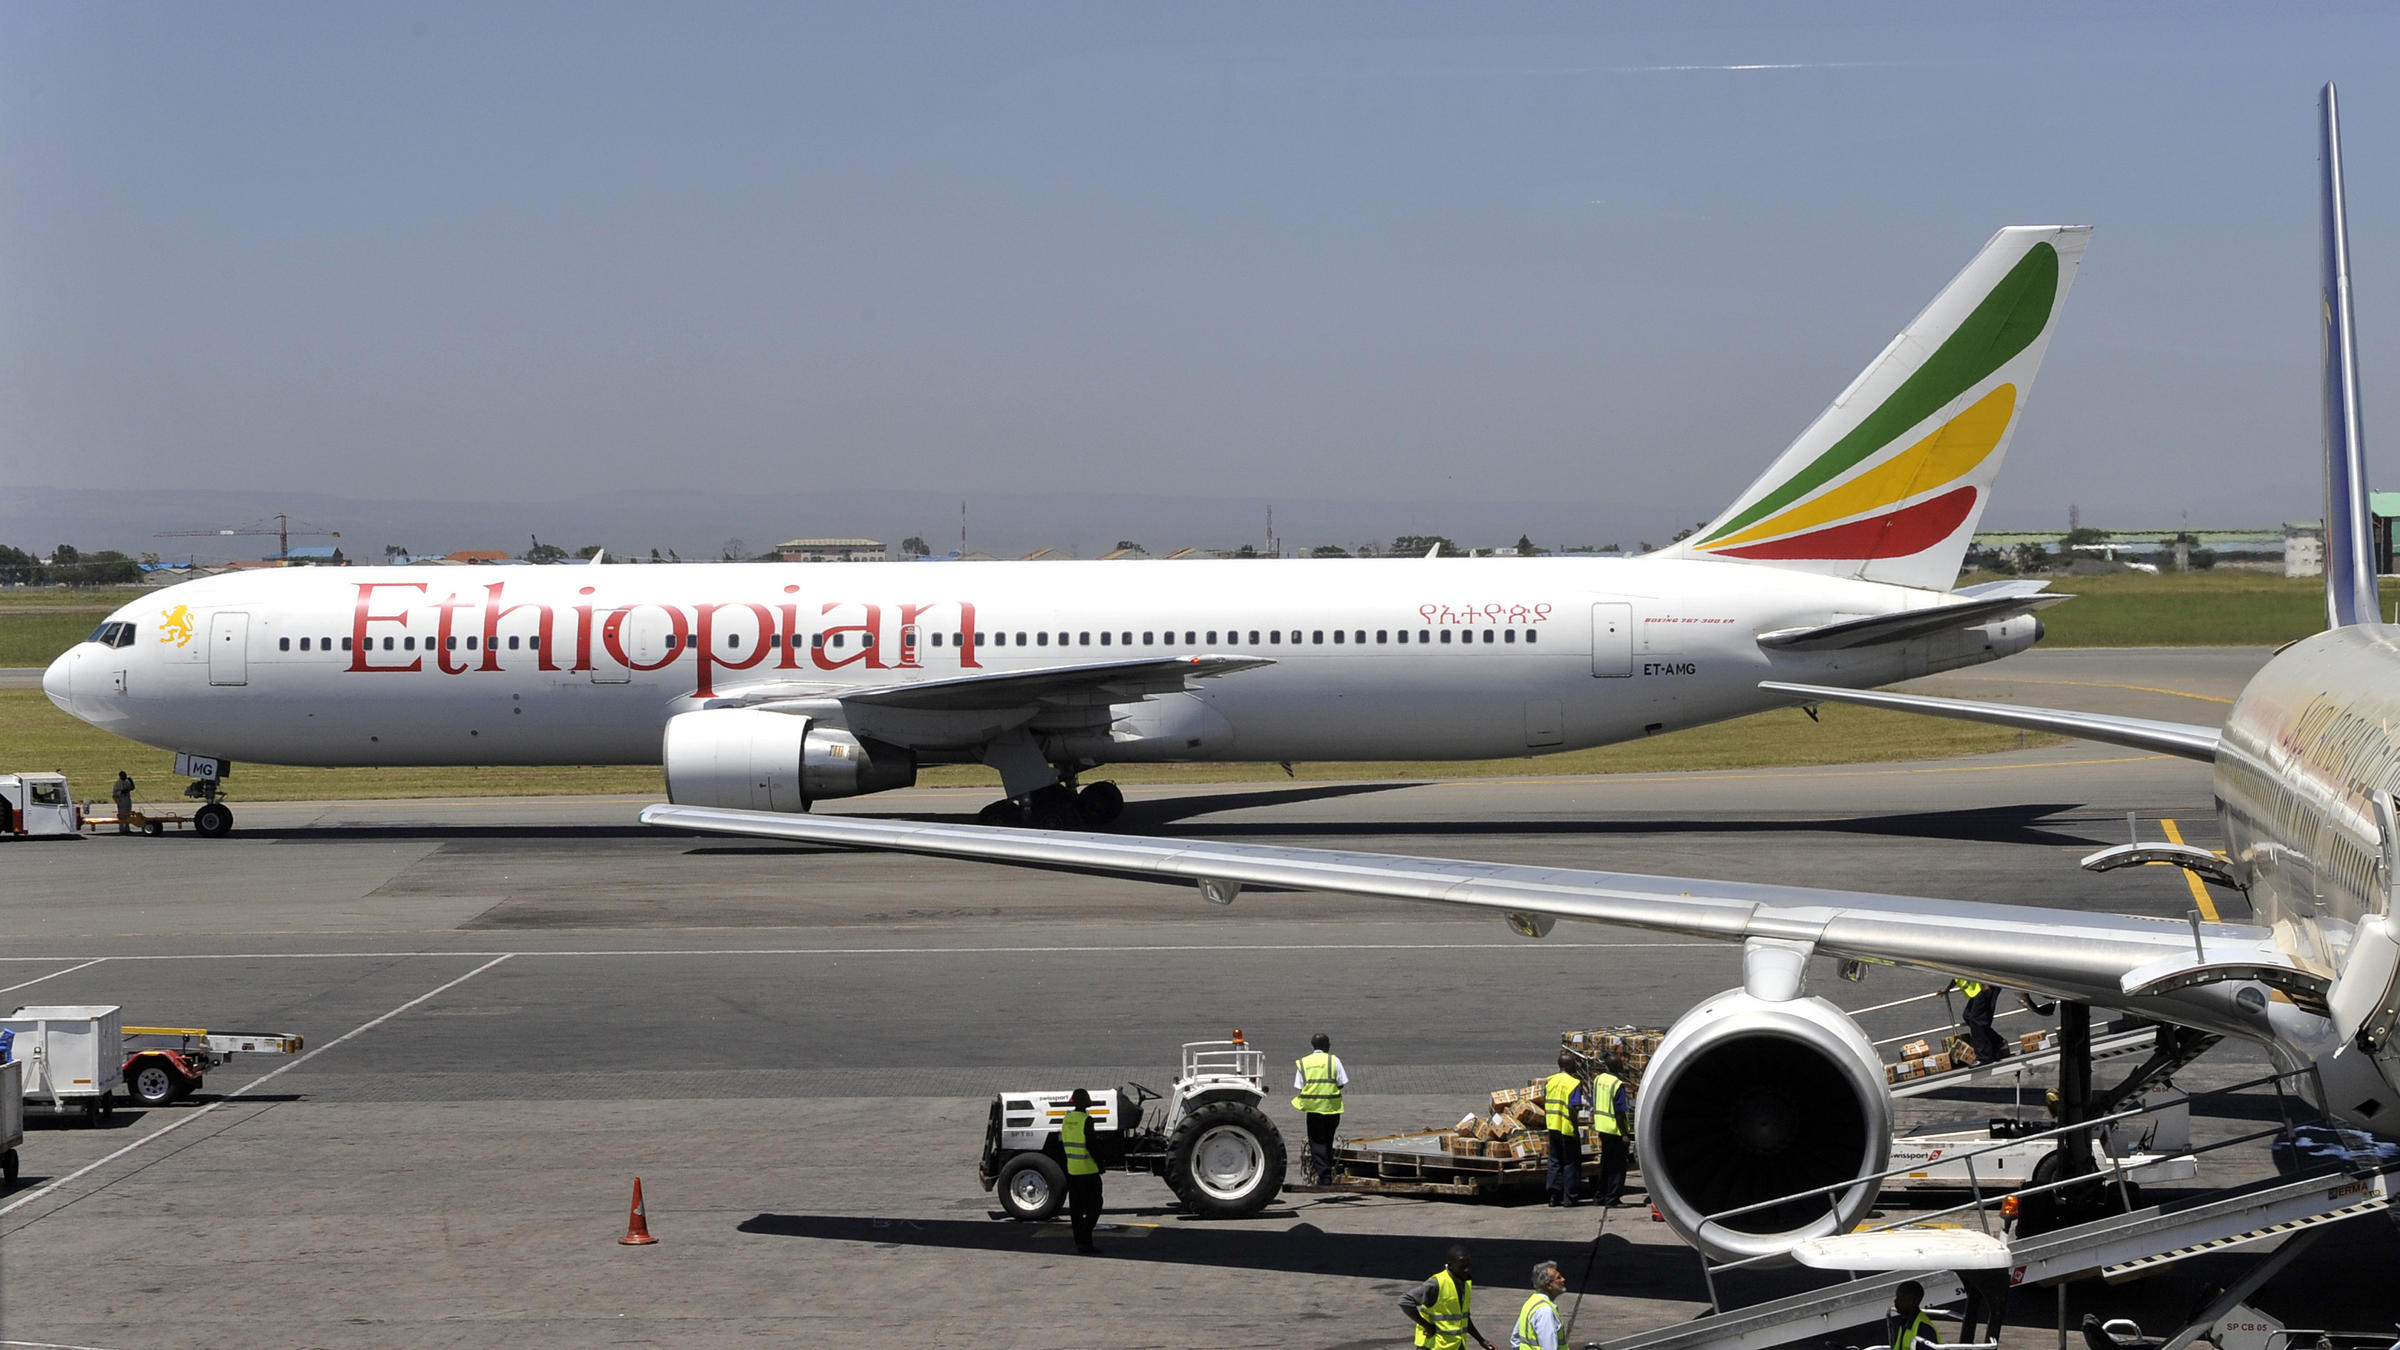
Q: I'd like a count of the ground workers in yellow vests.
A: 8